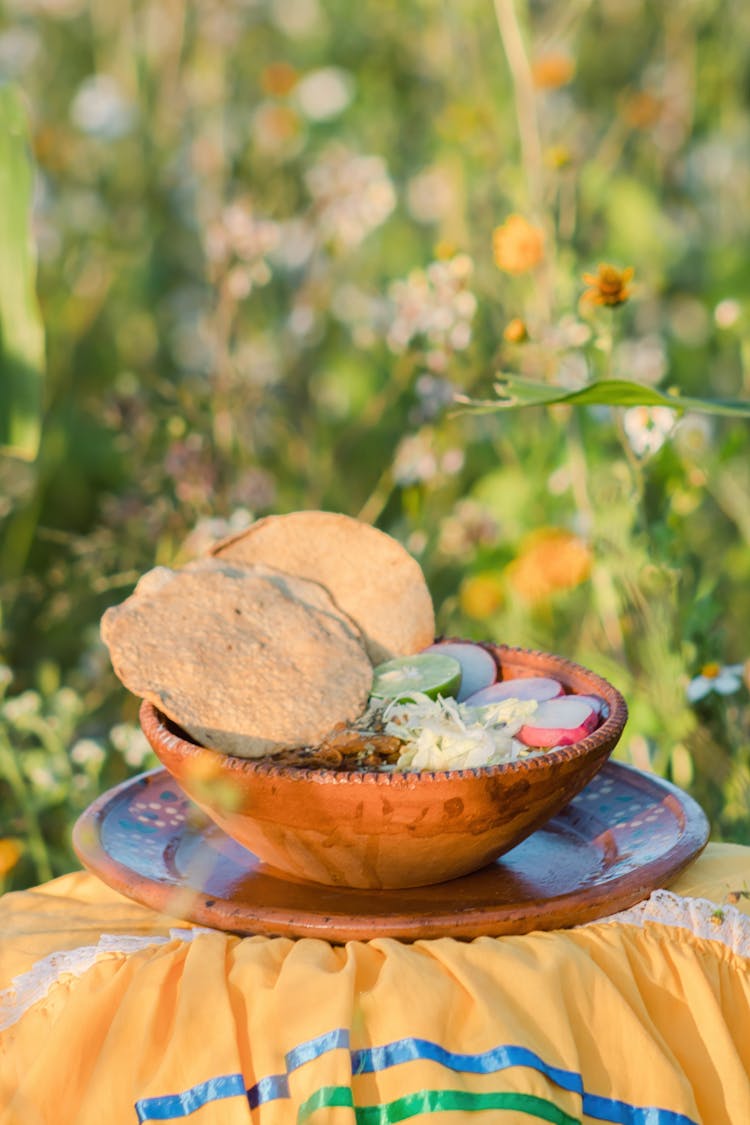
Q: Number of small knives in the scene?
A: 0